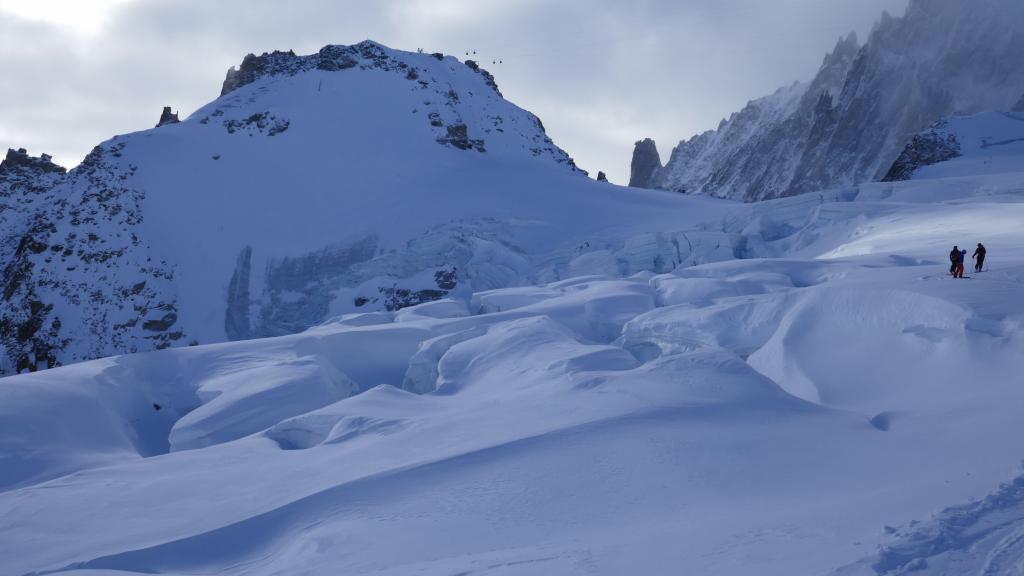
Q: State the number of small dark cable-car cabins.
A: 4